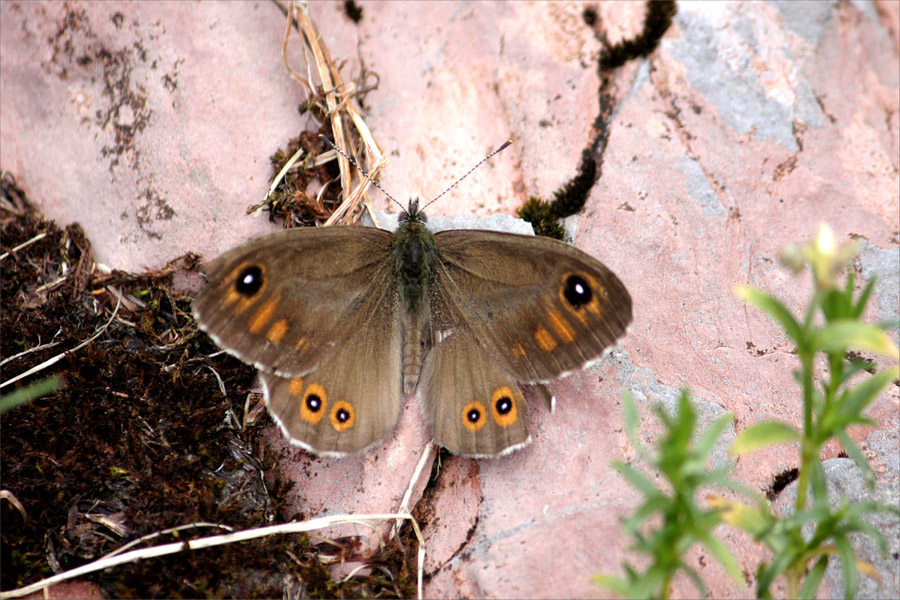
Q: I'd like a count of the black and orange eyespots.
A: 6